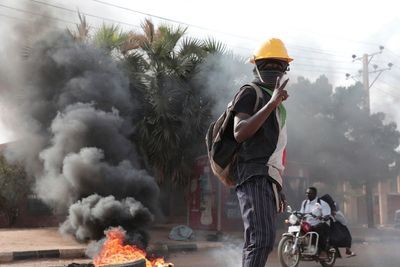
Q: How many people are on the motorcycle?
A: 2